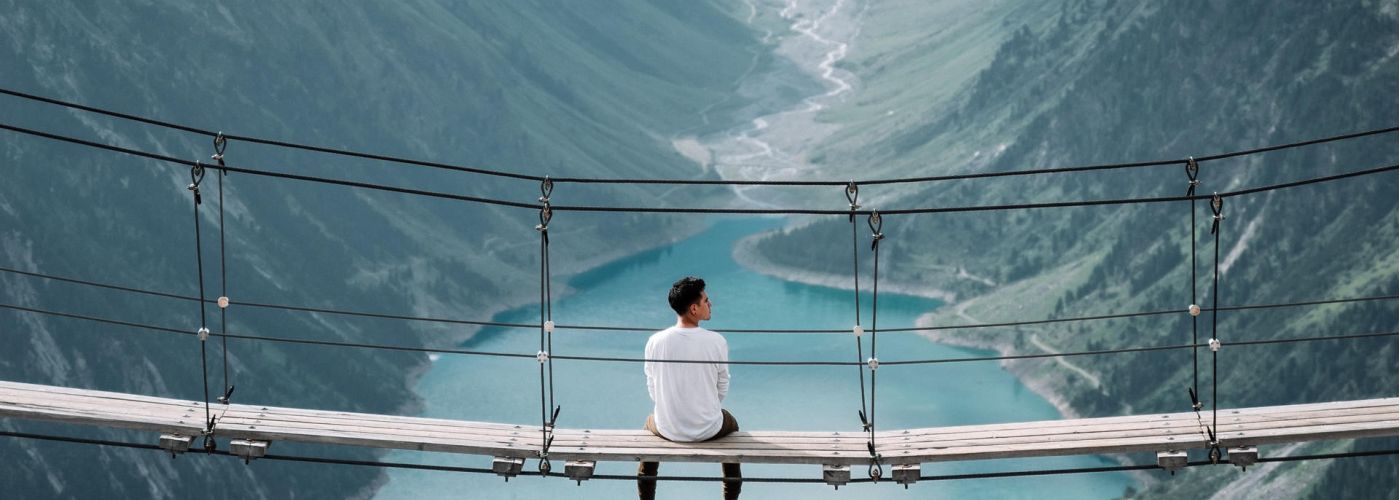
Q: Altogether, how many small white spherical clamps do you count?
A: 8